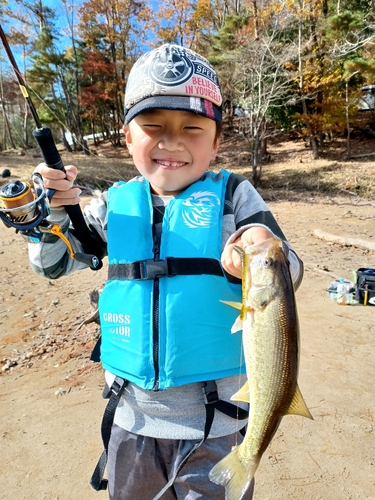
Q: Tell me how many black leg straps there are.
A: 2